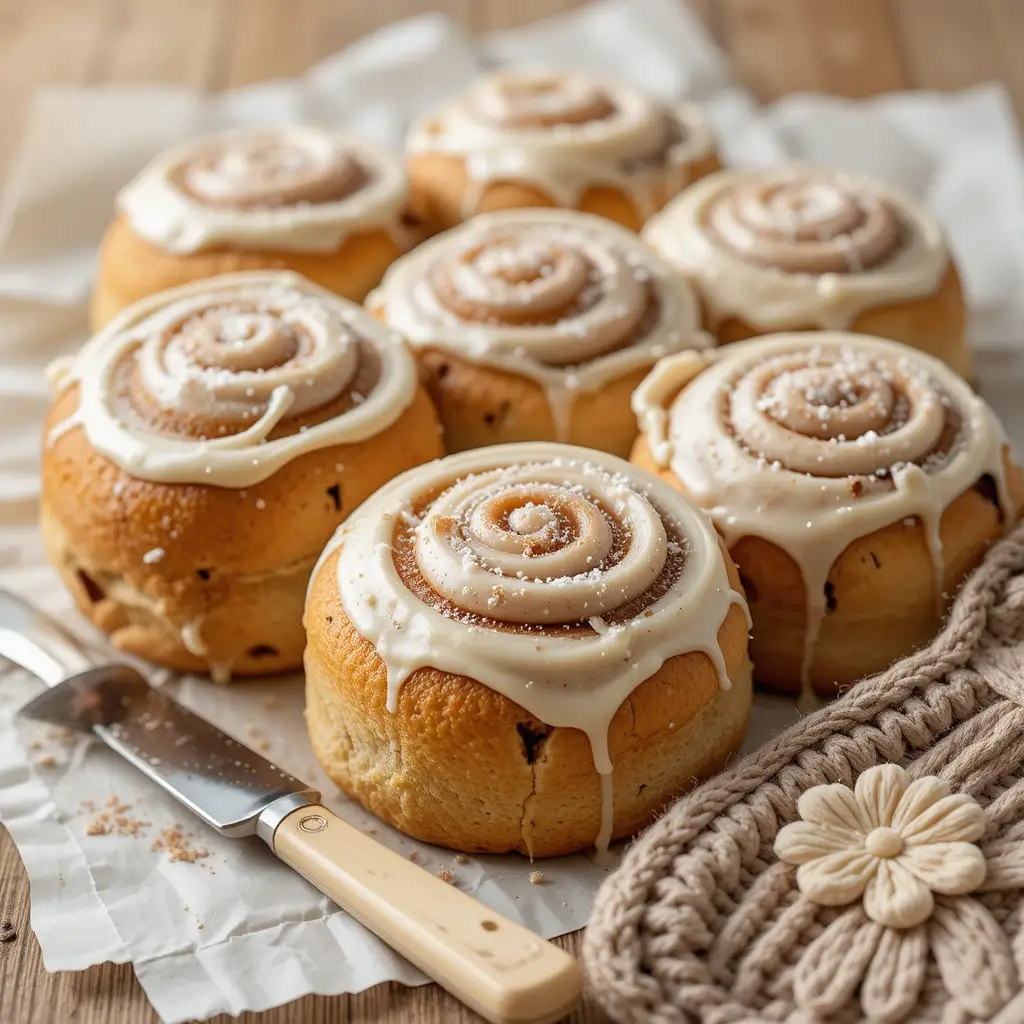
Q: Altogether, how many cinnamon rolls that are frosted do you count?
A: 7